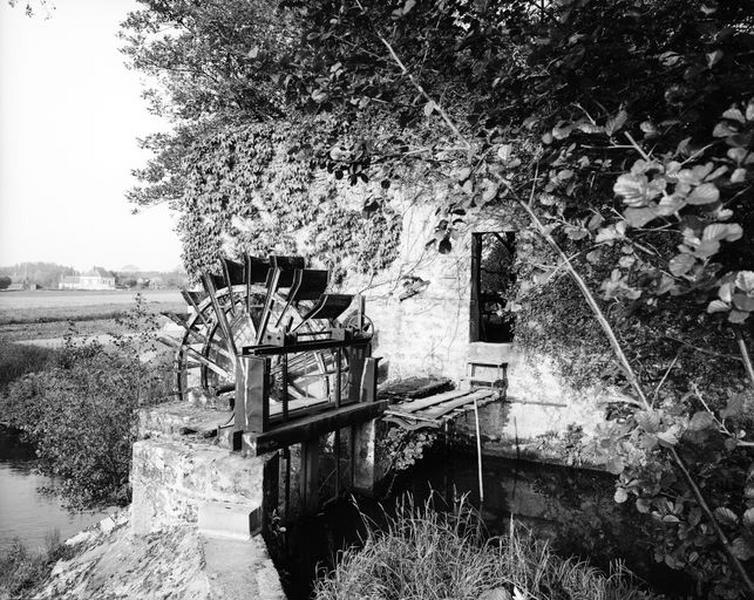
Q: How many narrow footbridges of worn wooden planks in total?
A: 1